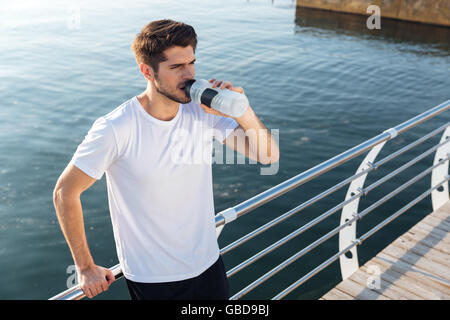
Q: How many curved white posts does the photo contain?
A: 2